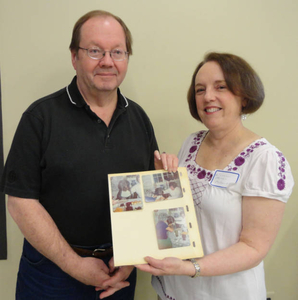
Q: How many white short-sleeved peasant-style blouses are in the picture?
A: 1